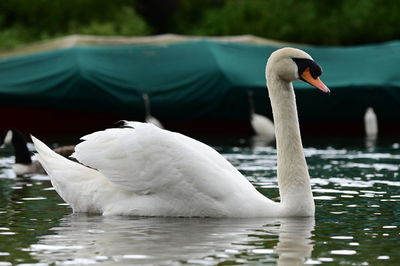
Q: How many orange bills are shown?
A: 1